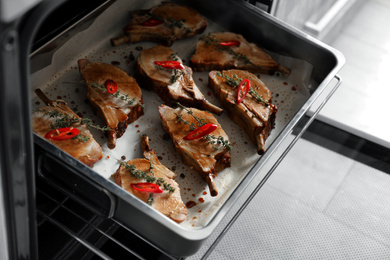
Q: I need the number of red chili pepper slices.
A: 8